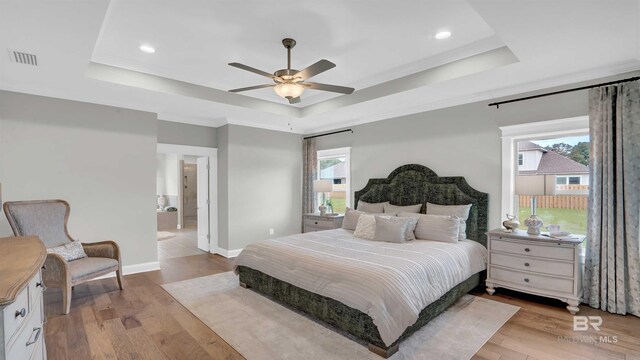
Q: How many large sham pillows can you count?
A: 3